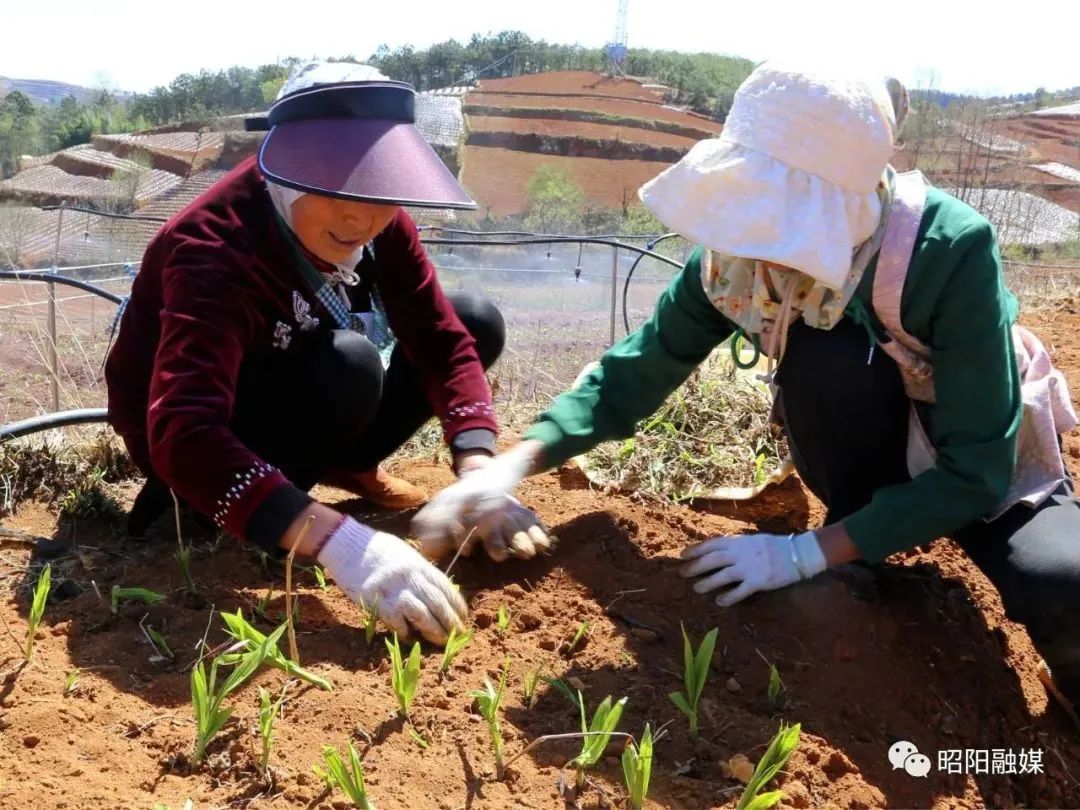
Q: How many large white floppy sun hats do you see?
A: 1